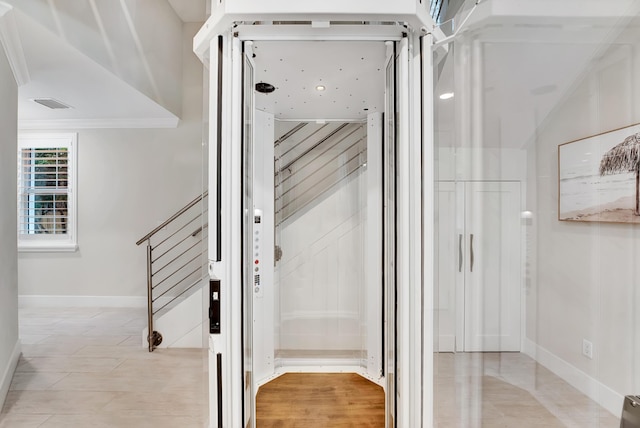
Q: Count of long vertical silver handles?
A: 2